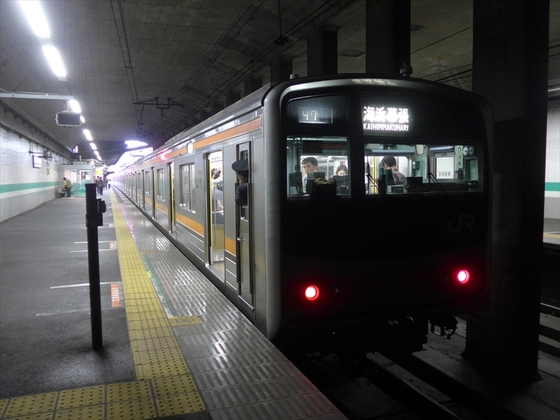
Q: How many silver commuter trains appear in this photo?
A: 1